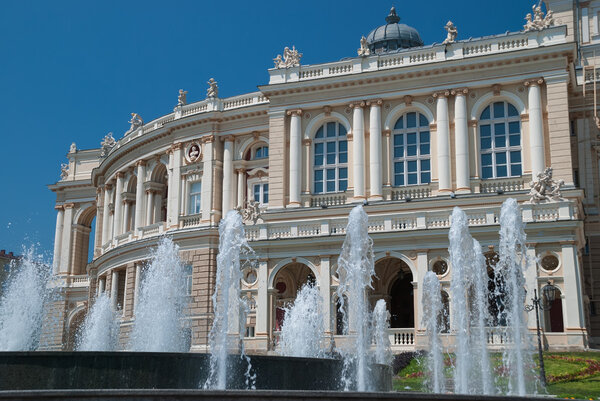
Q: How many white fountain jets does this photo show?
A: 11